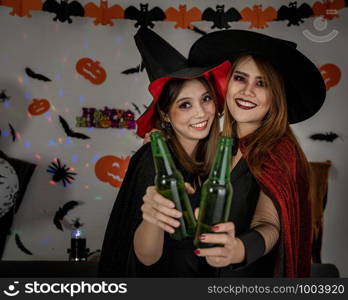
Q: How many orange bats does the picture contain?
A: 5